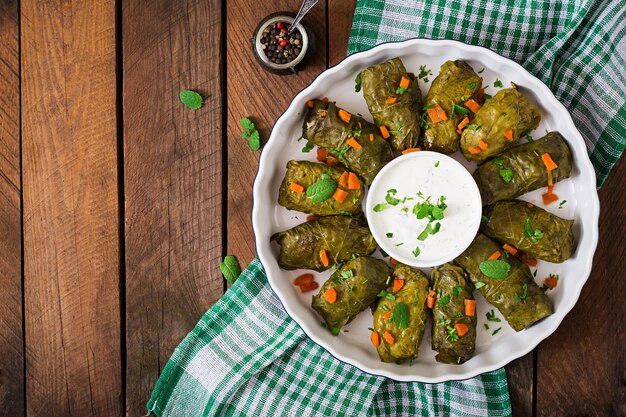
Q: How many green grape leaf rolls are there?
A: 12